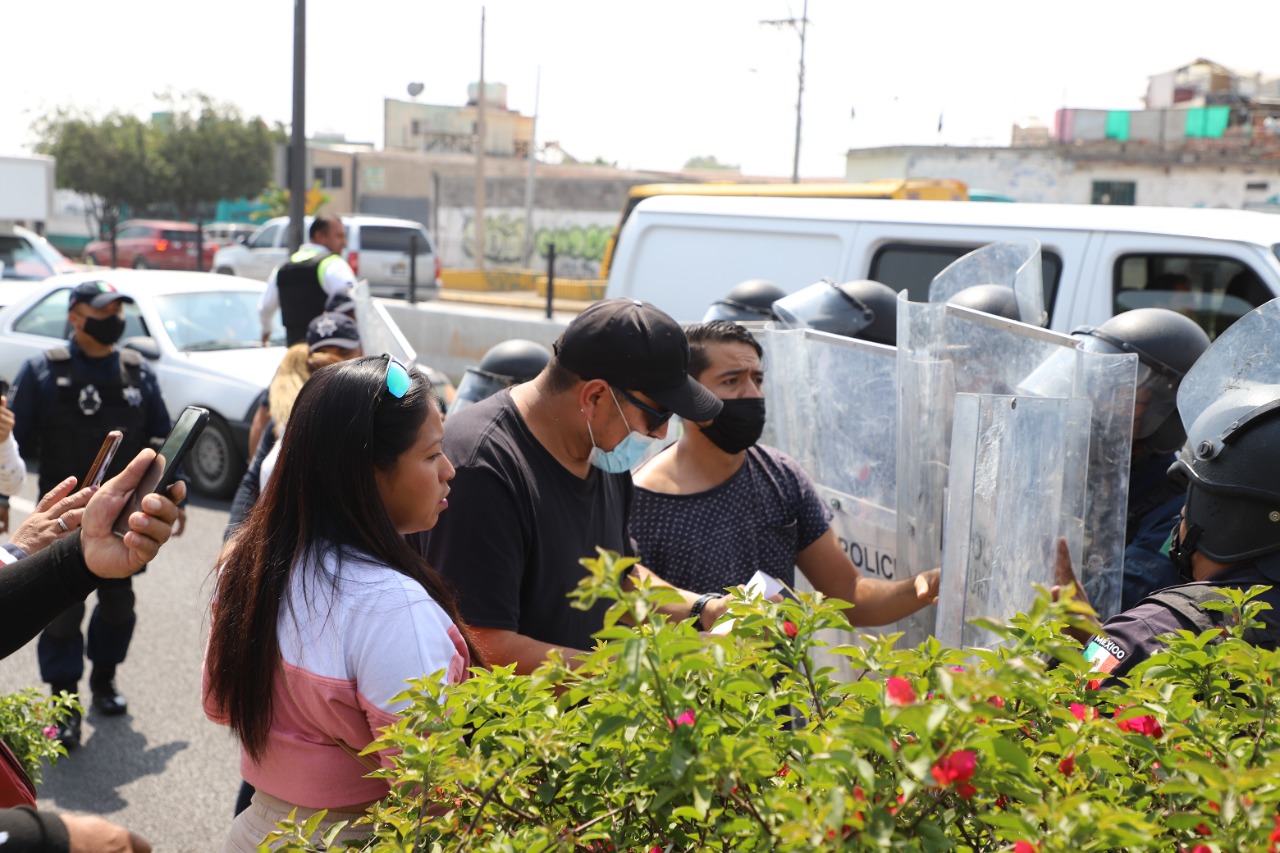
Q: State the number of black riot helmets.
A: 6